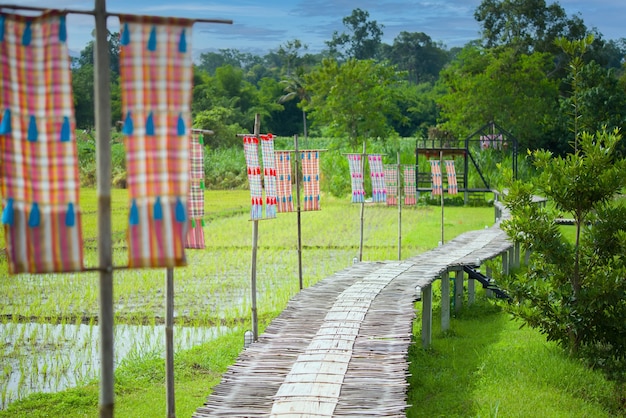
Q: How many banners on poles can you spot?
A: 13